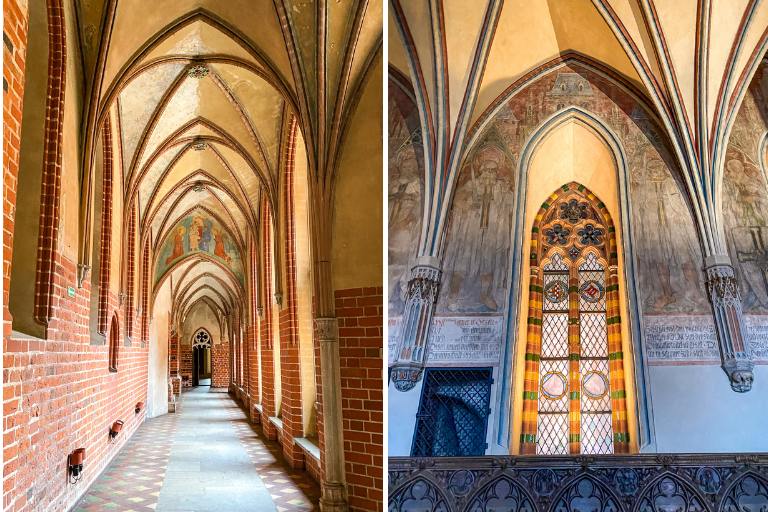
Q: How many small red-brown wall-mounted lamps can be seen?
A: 3